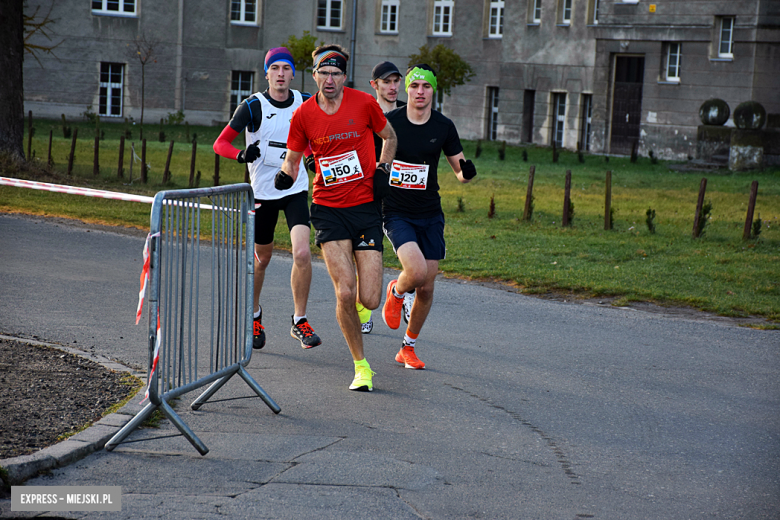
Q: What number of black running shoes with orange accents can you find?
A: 2